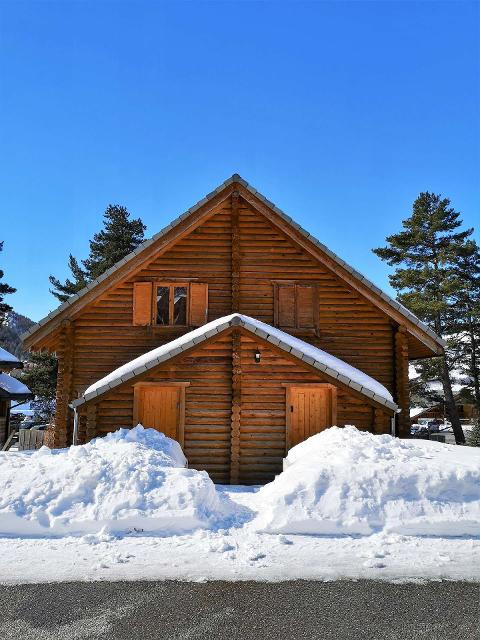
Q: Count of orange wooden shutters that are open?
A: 2